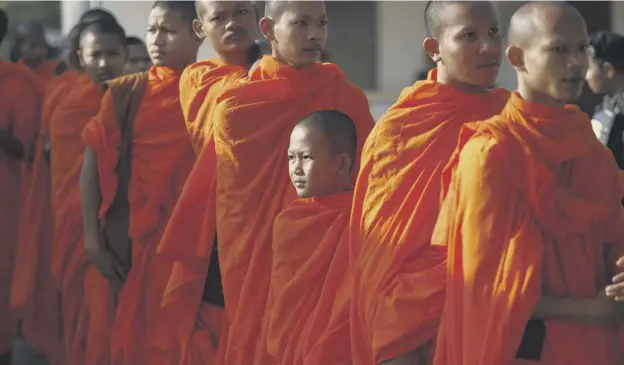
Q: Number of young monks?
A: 1